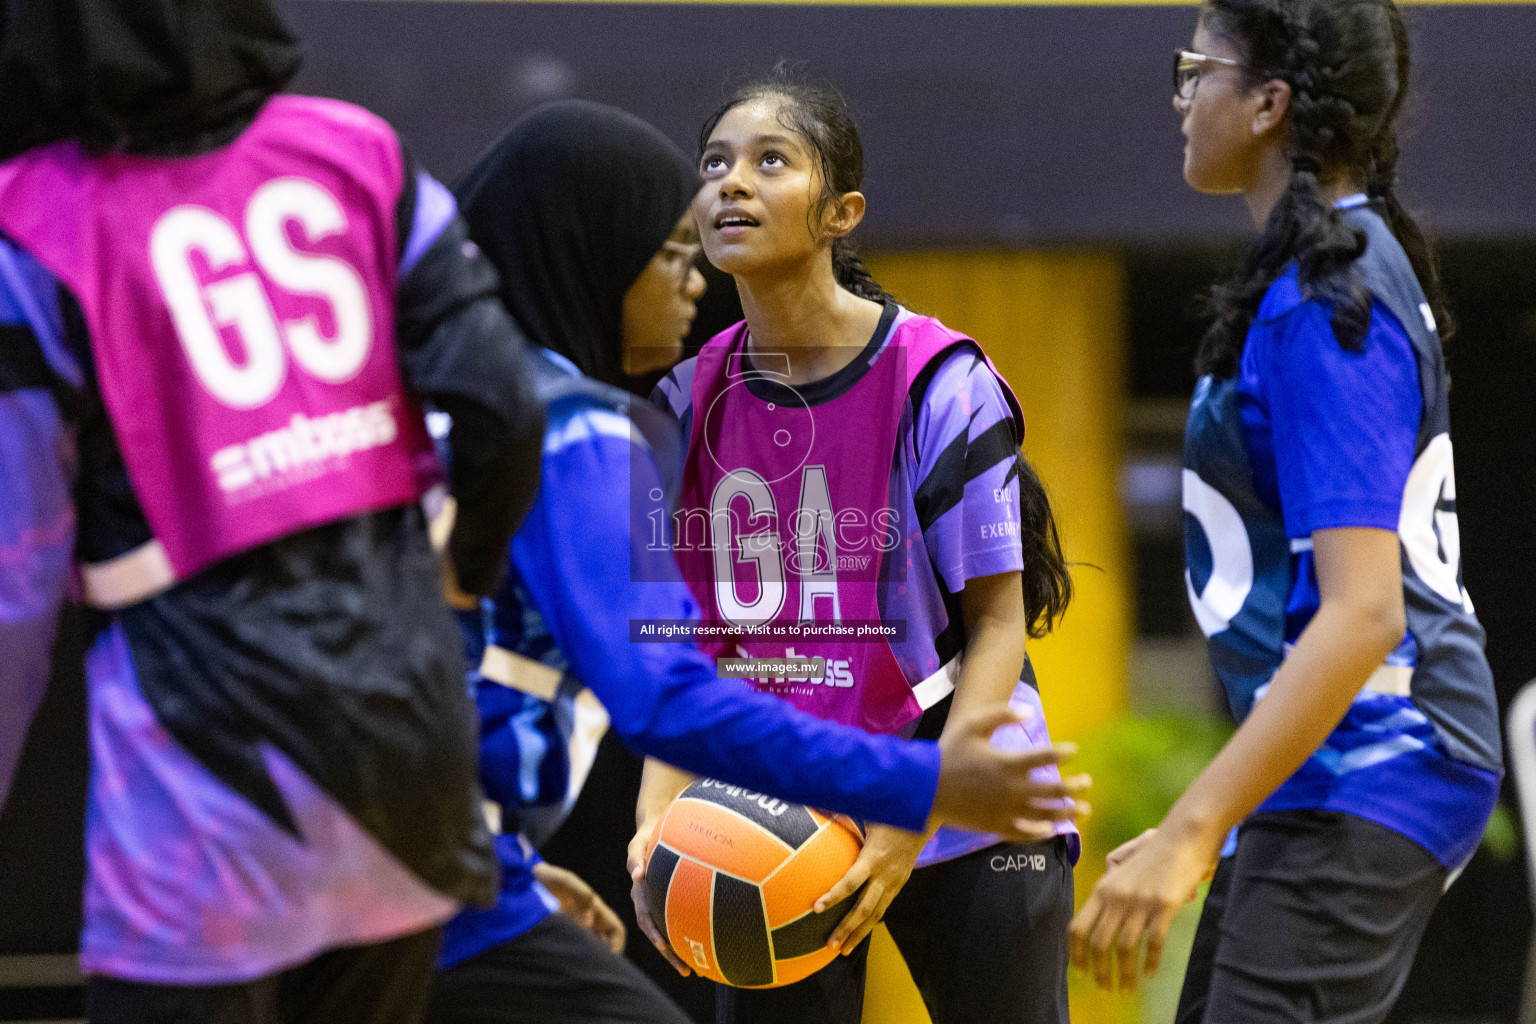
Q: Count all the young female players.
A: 4